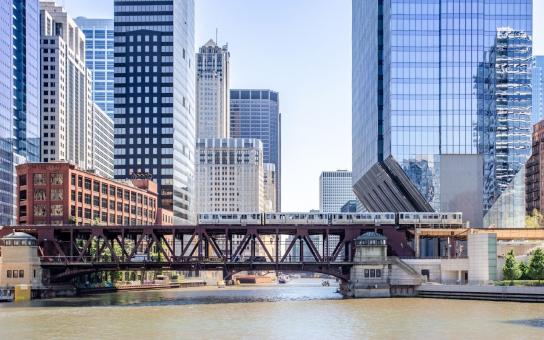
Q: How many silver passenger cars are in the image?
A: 4